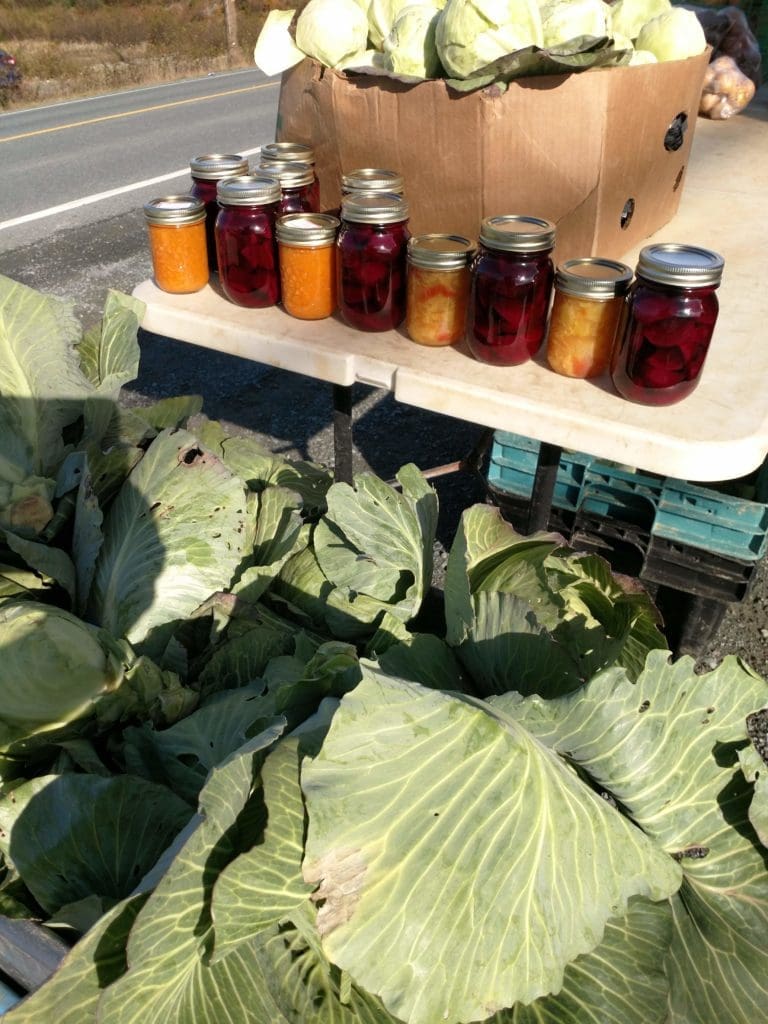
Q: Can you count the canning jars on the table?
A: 12